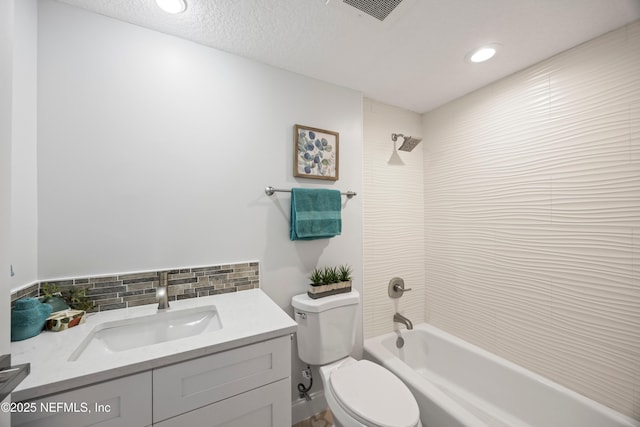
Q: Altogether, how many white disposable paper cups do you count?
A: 0